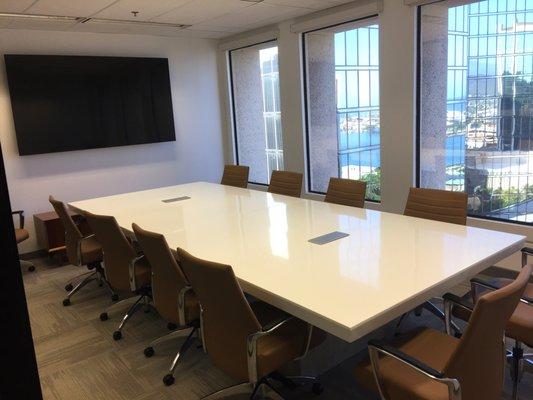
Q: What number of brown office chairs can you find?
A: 11